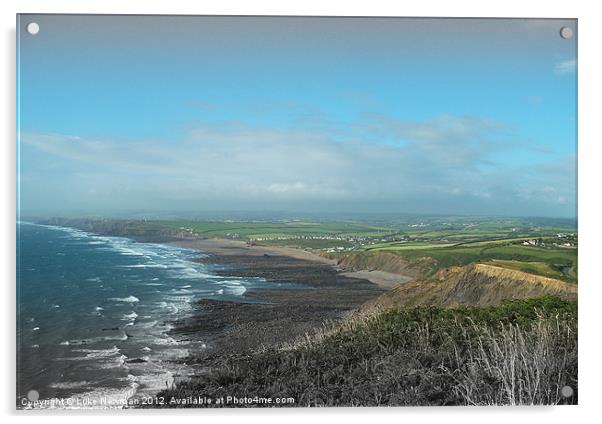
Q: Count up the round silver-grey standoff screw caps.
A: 4